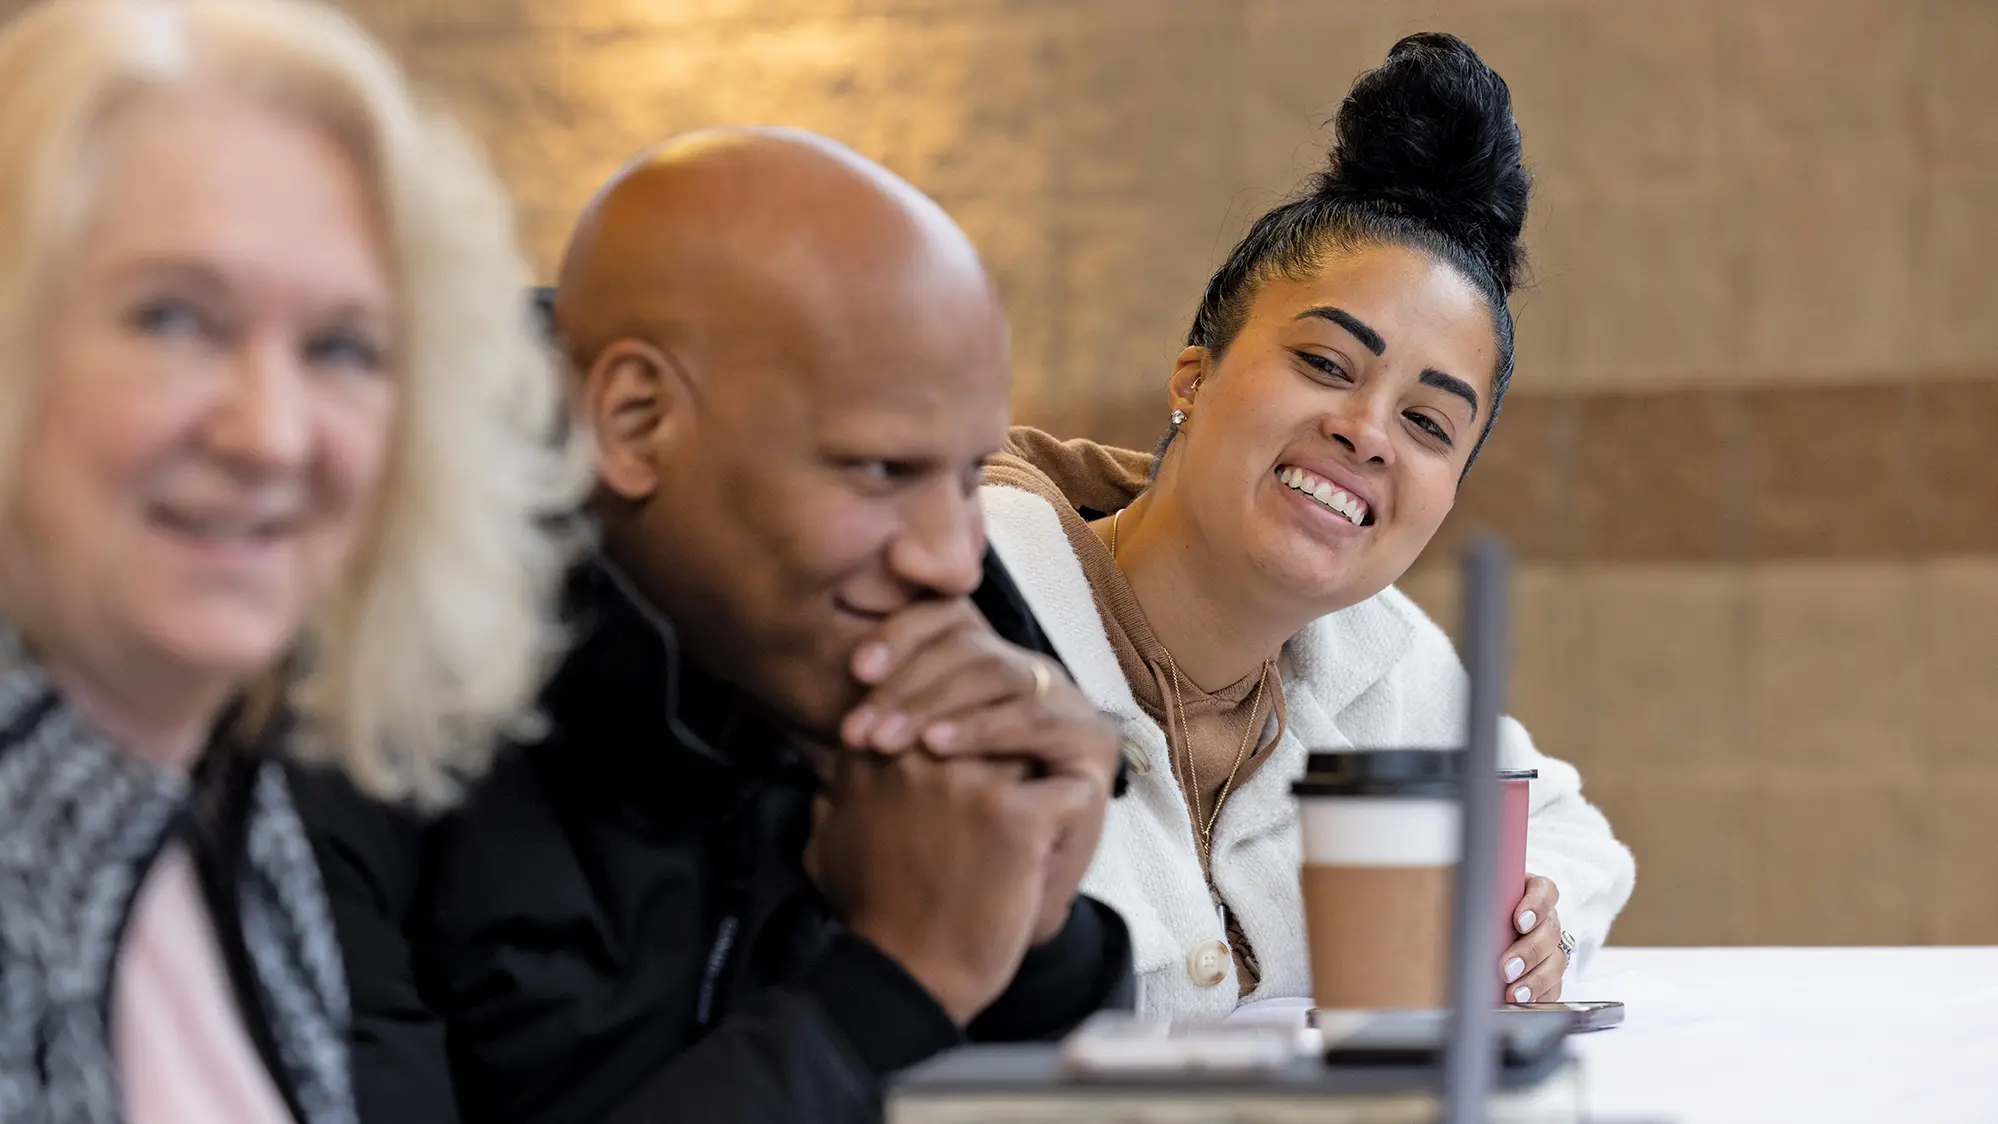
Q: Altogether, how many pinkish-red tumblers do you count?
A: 1